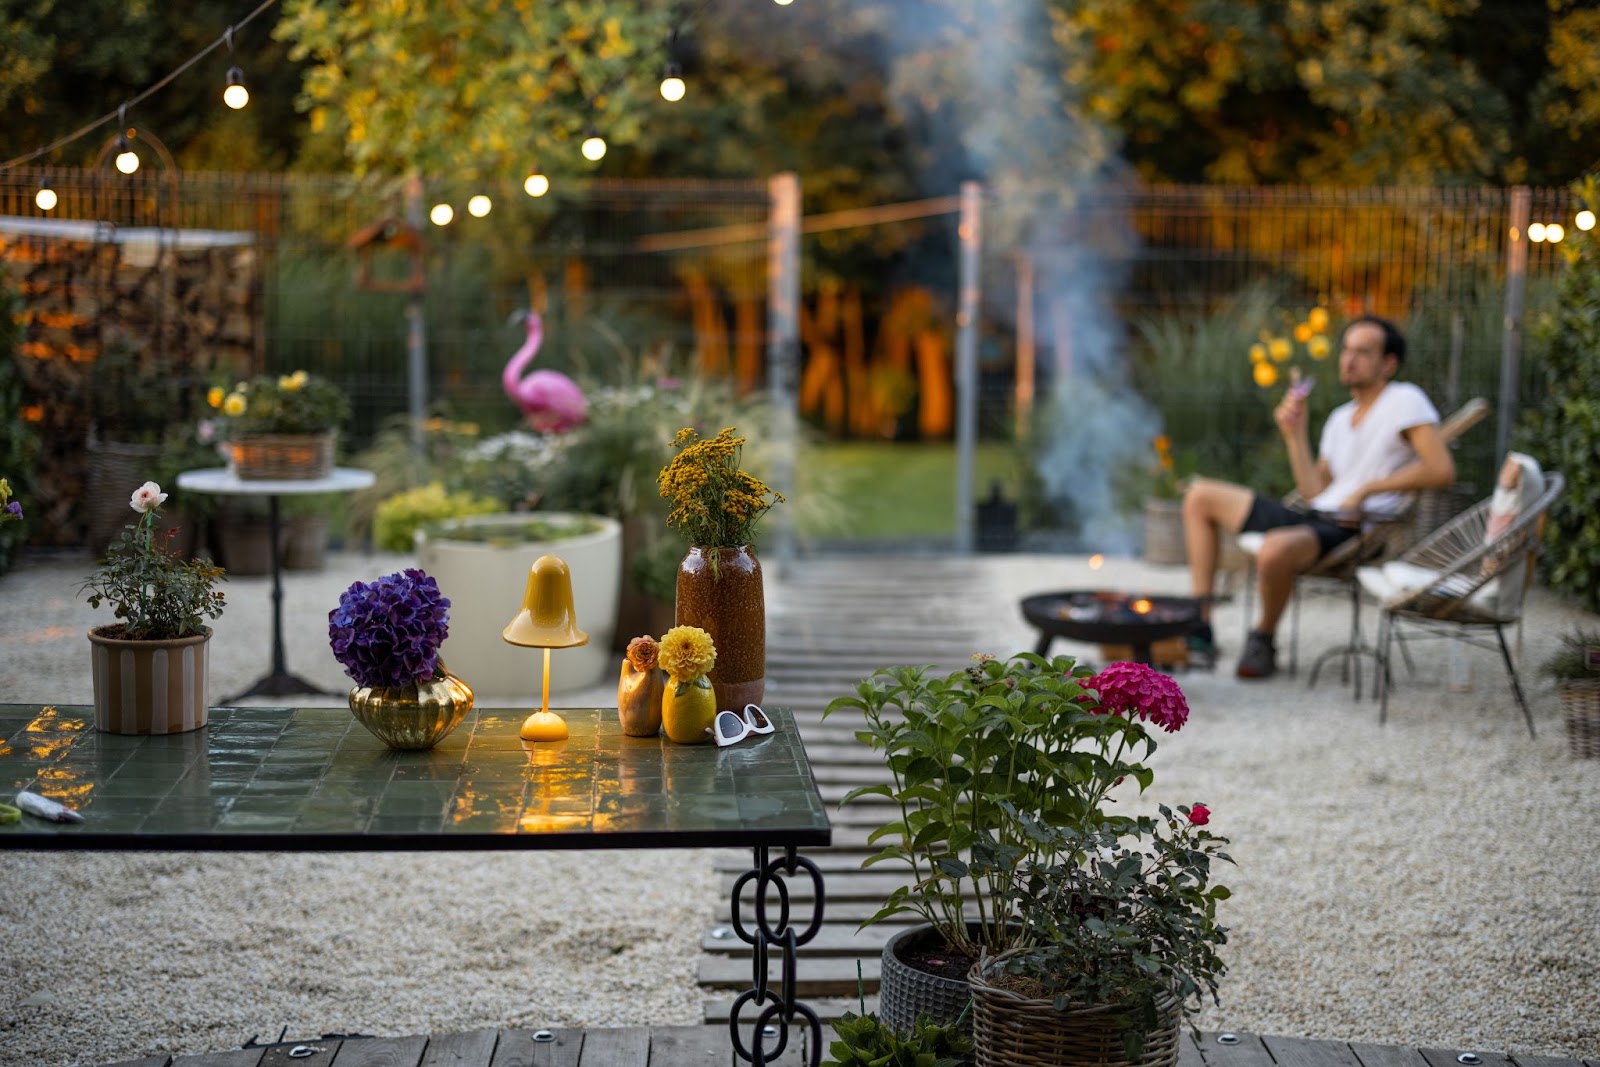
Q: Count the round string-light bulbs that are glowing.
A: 12